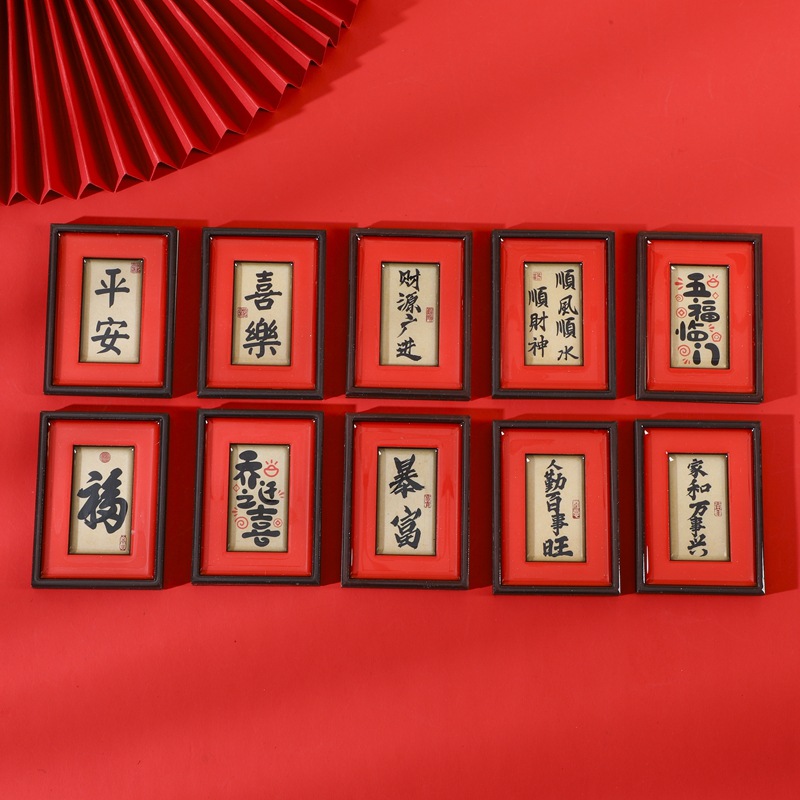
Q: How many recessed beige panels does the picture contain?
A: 10